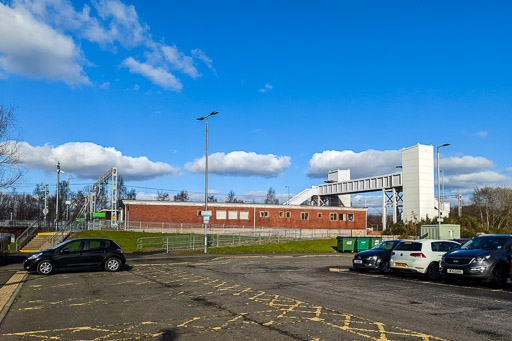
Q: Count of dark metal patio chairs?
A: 0